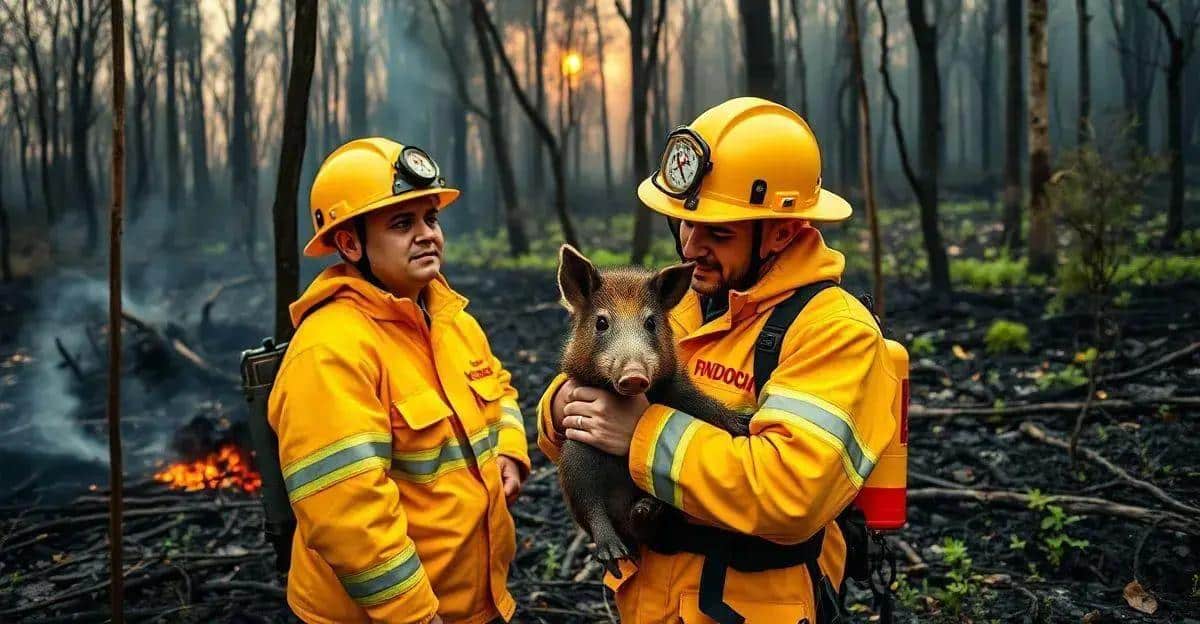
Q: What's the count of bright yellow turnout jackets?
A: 2